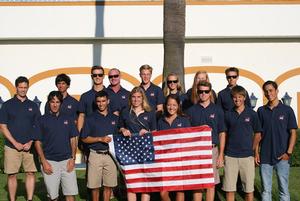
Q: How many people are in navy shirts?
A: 15